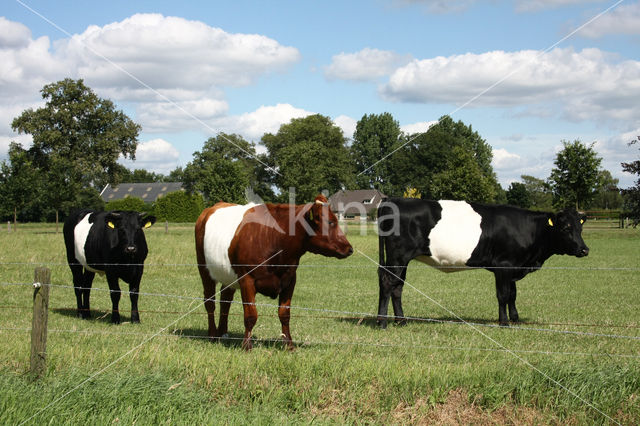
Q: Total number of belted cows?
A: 3